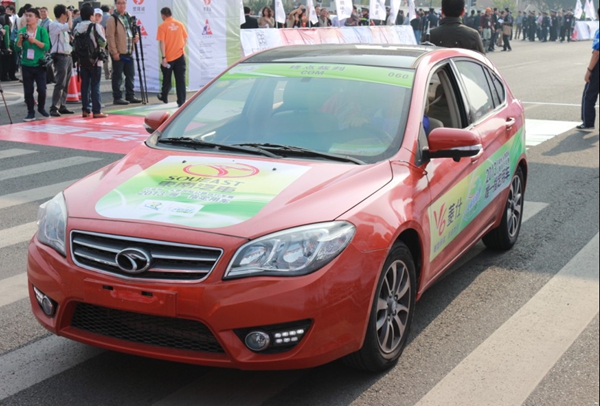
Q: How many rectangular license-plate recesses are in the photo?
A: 1